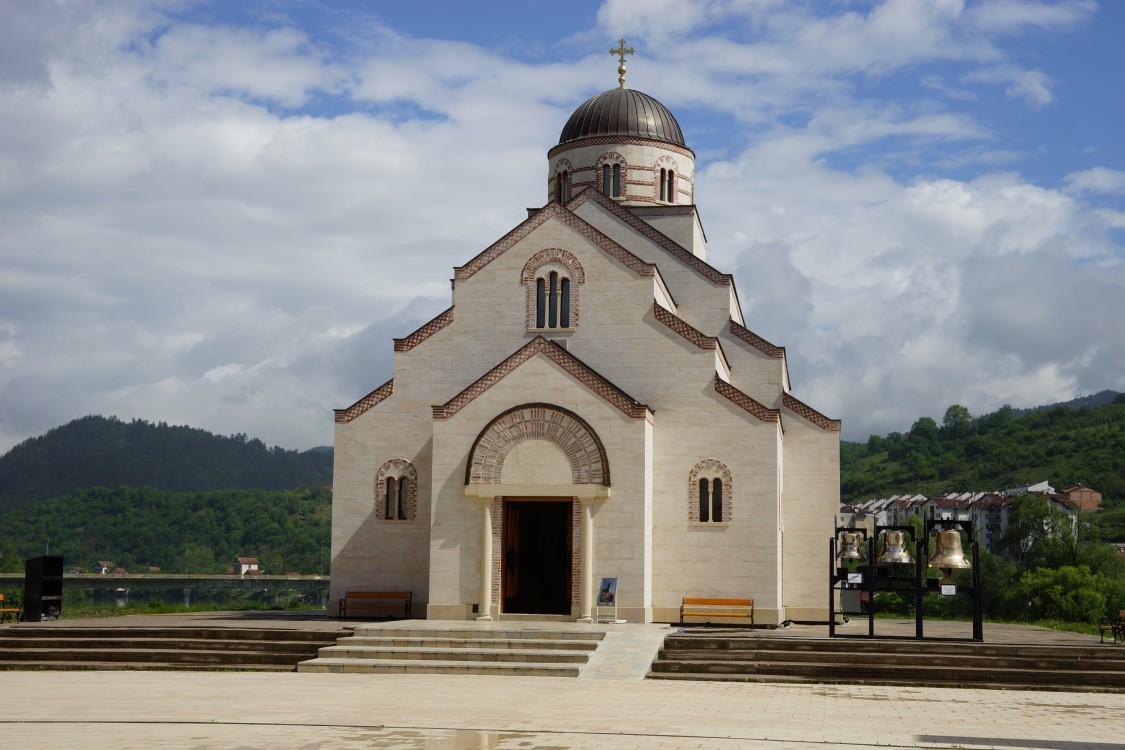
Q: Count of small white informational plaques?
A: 2